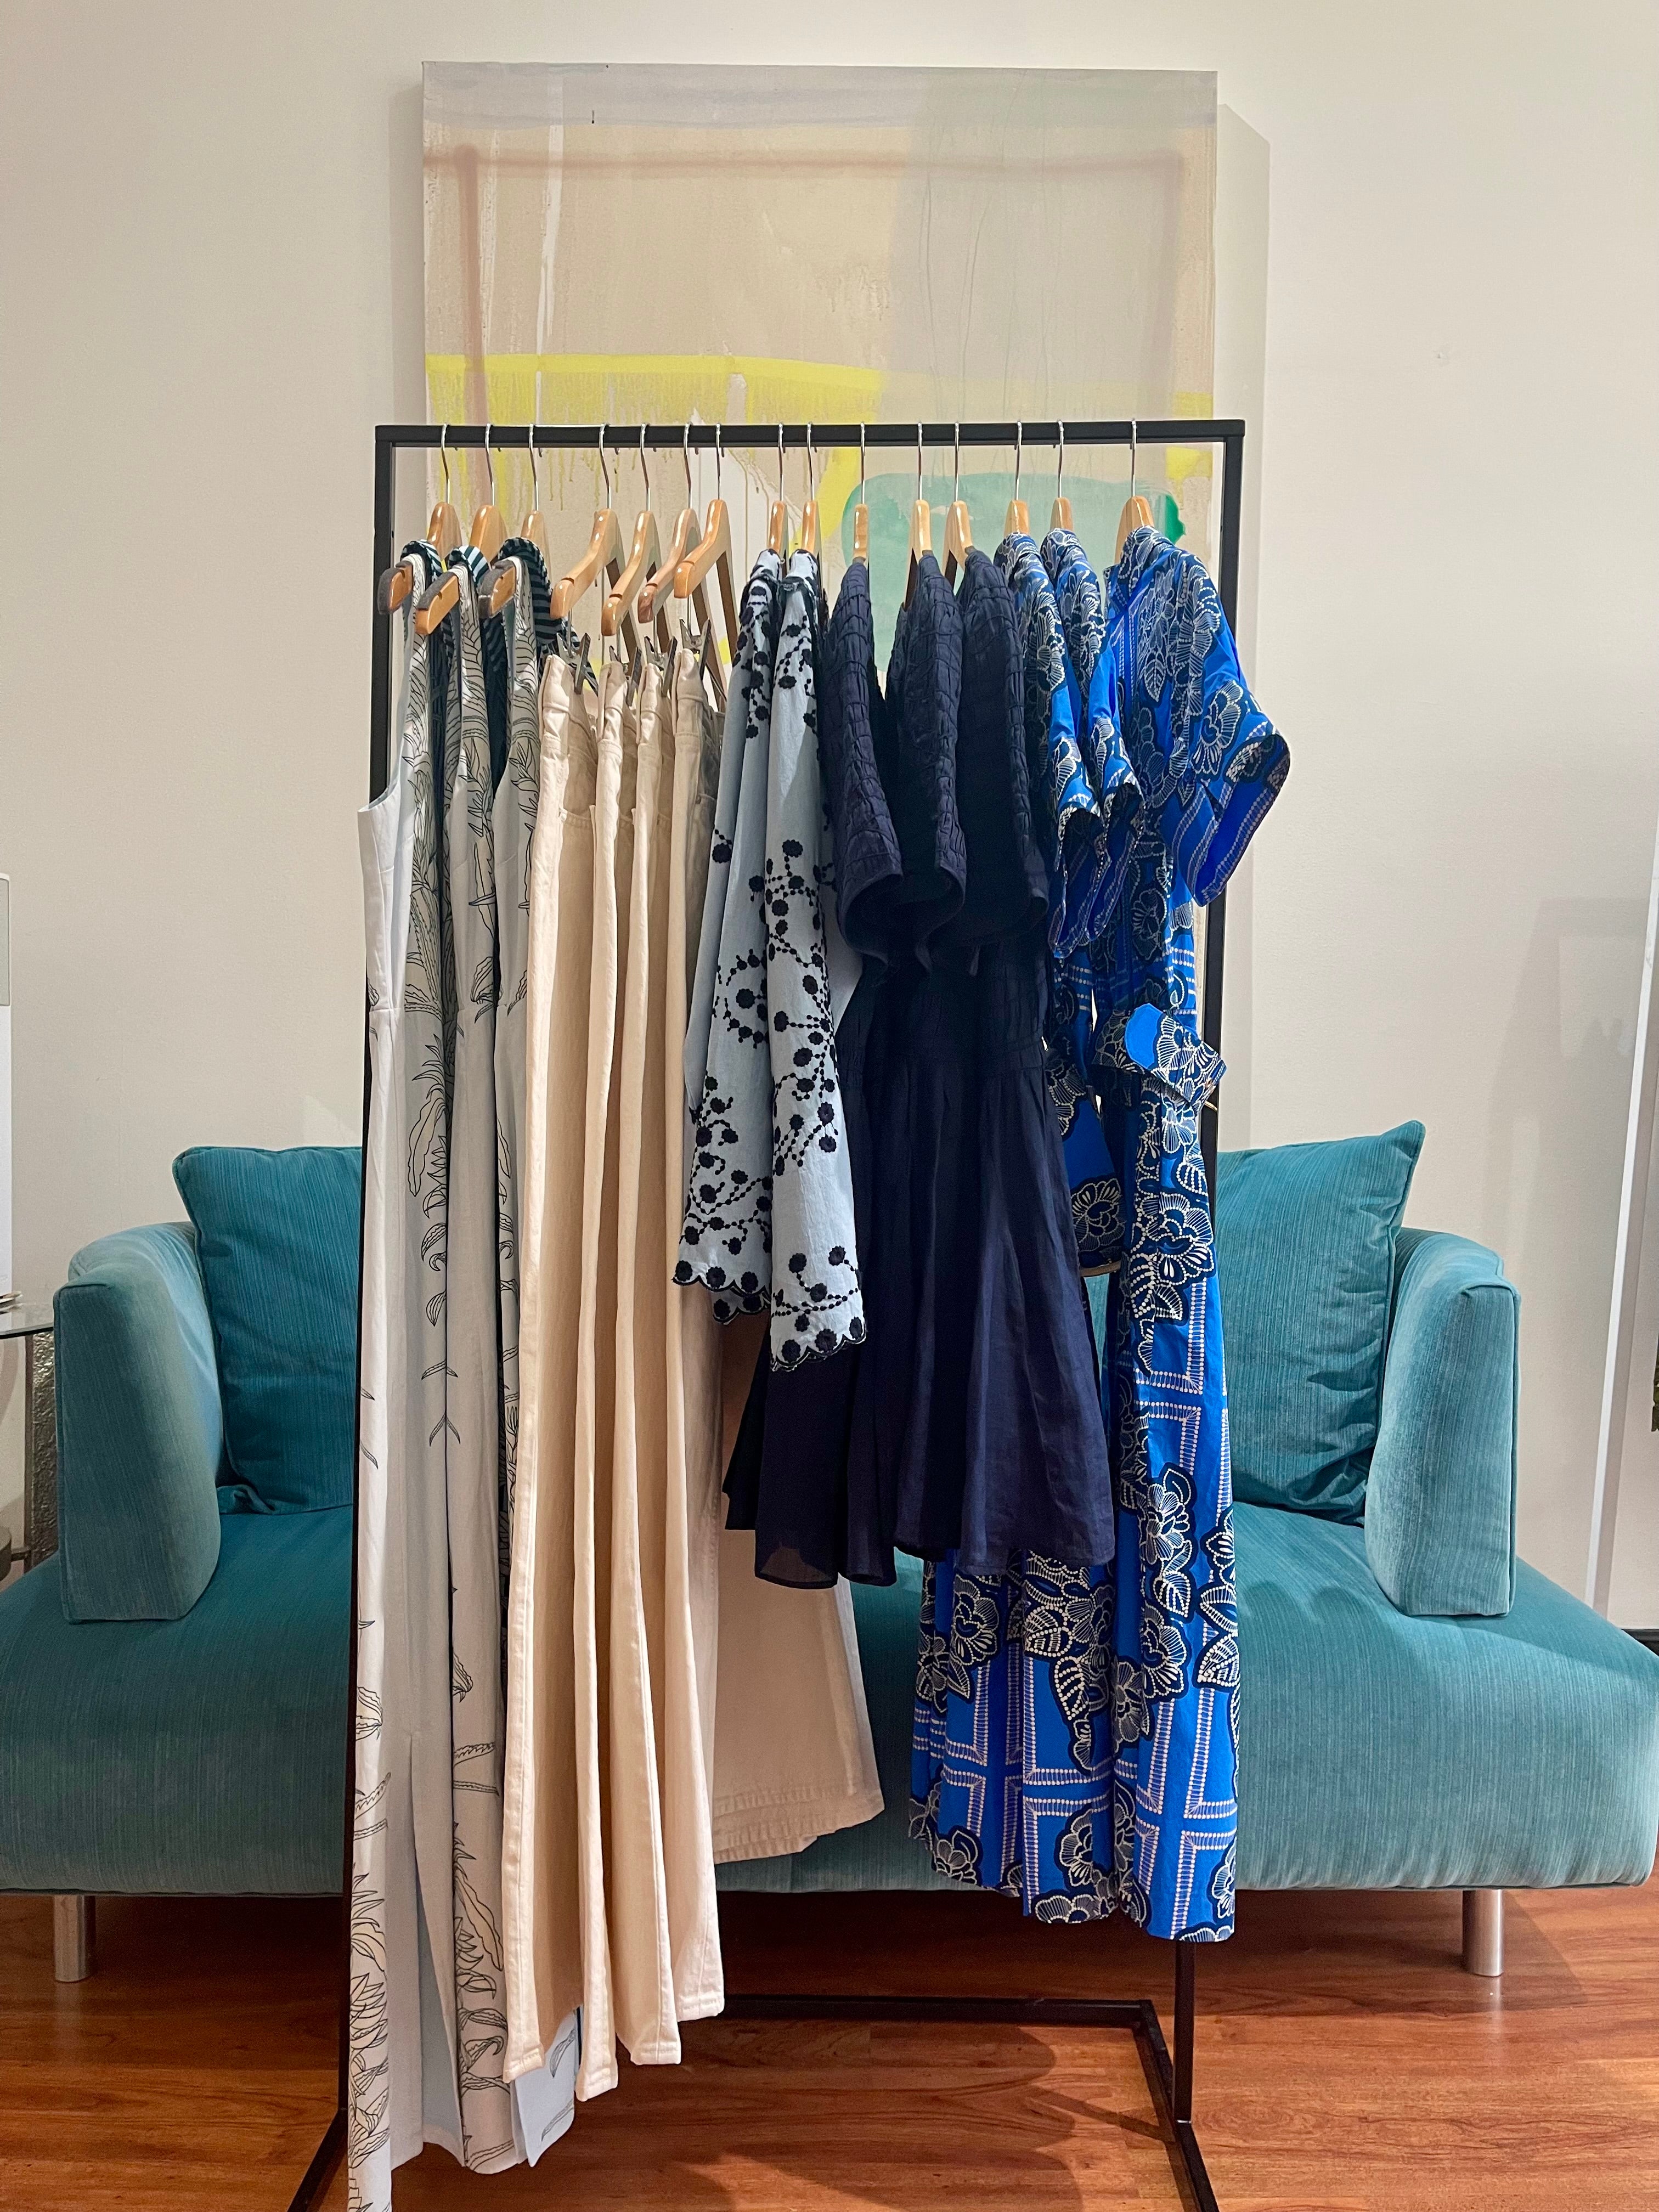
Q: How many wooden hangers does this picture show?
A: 15